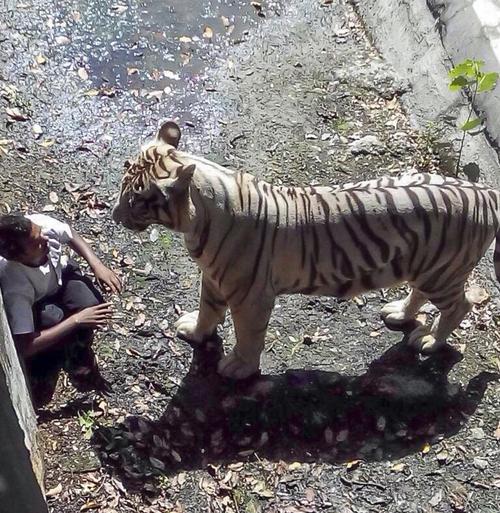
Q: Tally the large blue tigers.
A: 0